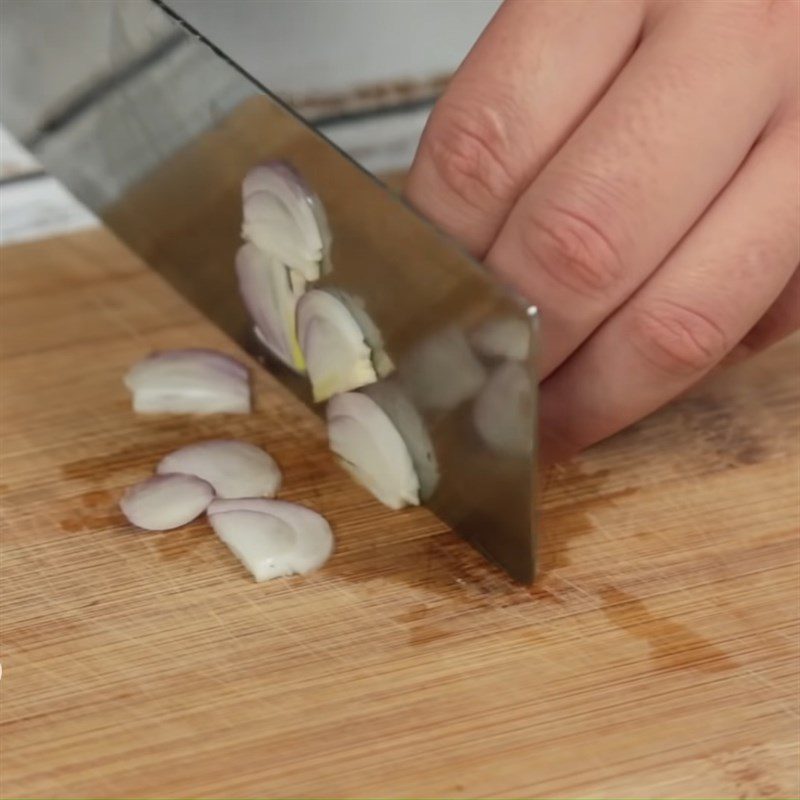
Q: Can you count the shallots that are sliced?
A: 8